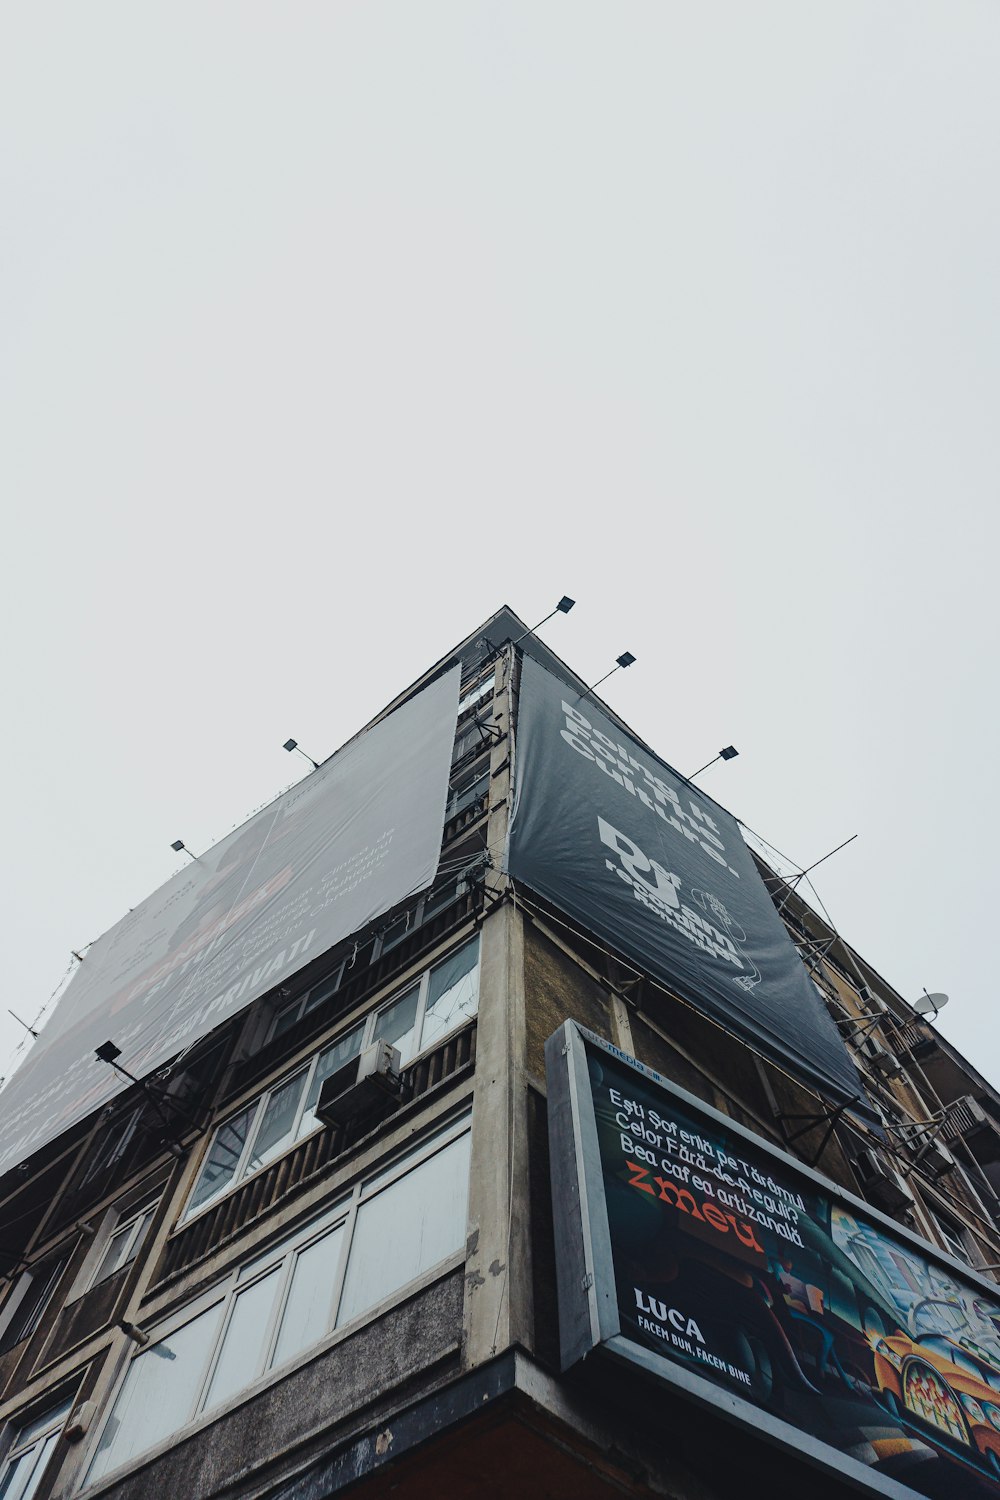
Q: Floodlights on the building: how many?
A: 6